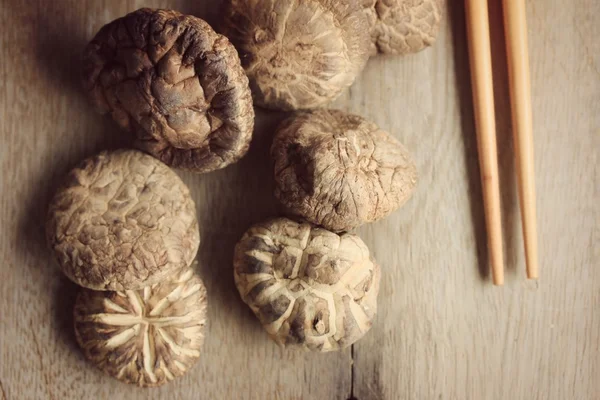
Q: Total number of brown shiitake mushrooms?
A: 7